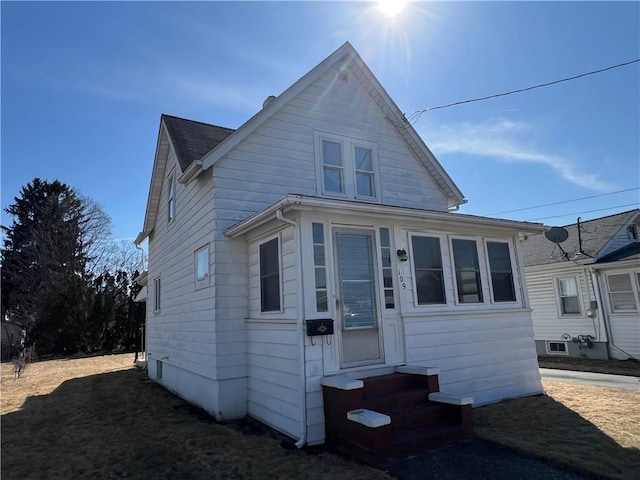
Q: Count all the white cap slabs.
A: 4